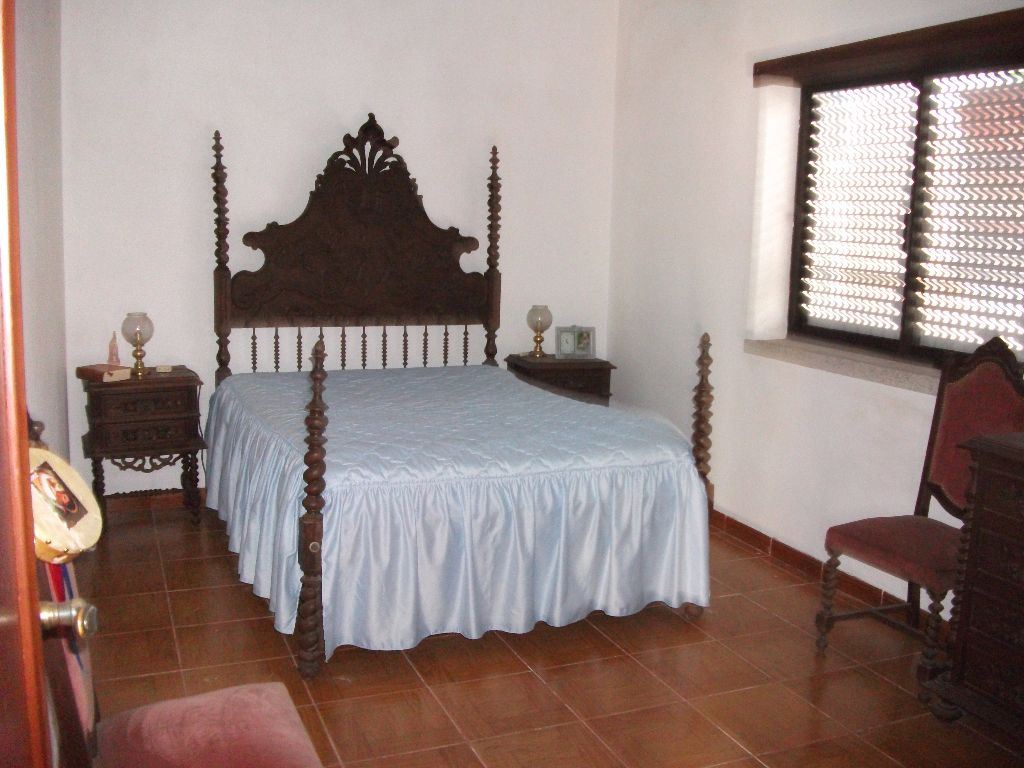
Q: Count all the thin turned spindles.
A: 11